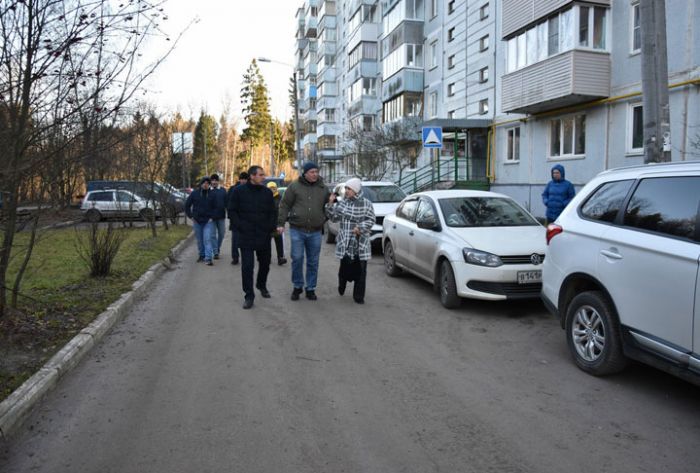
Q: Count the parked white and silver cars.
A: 4